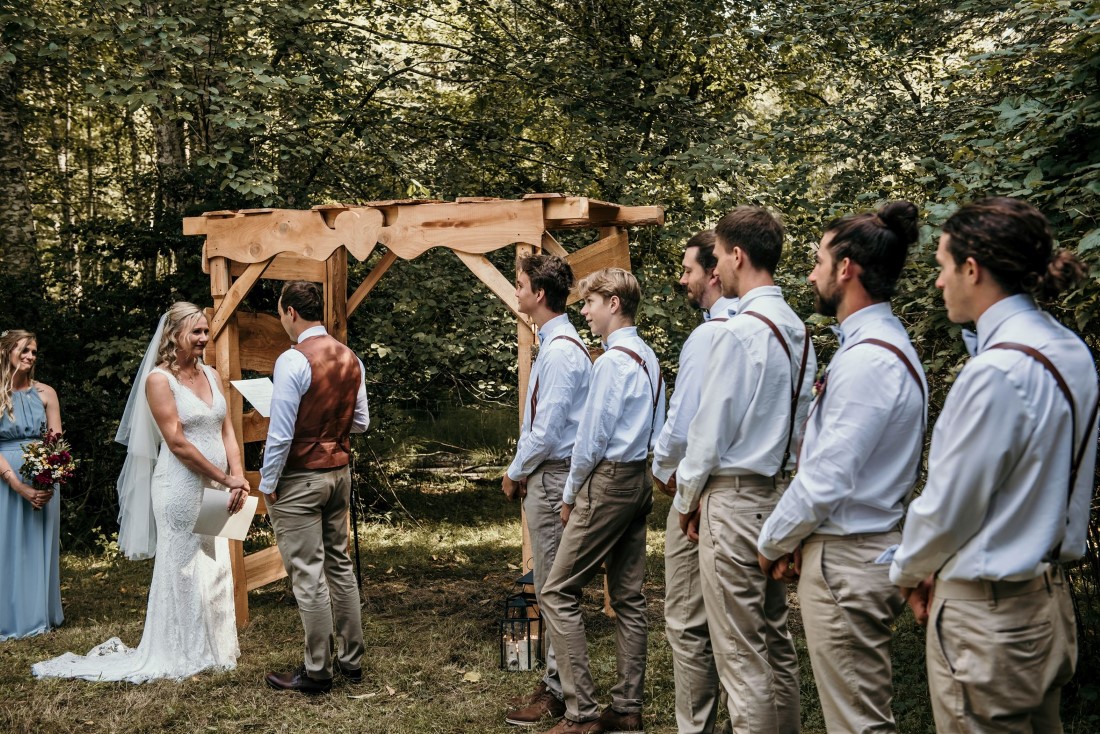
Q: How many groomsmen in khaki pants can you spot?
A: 6